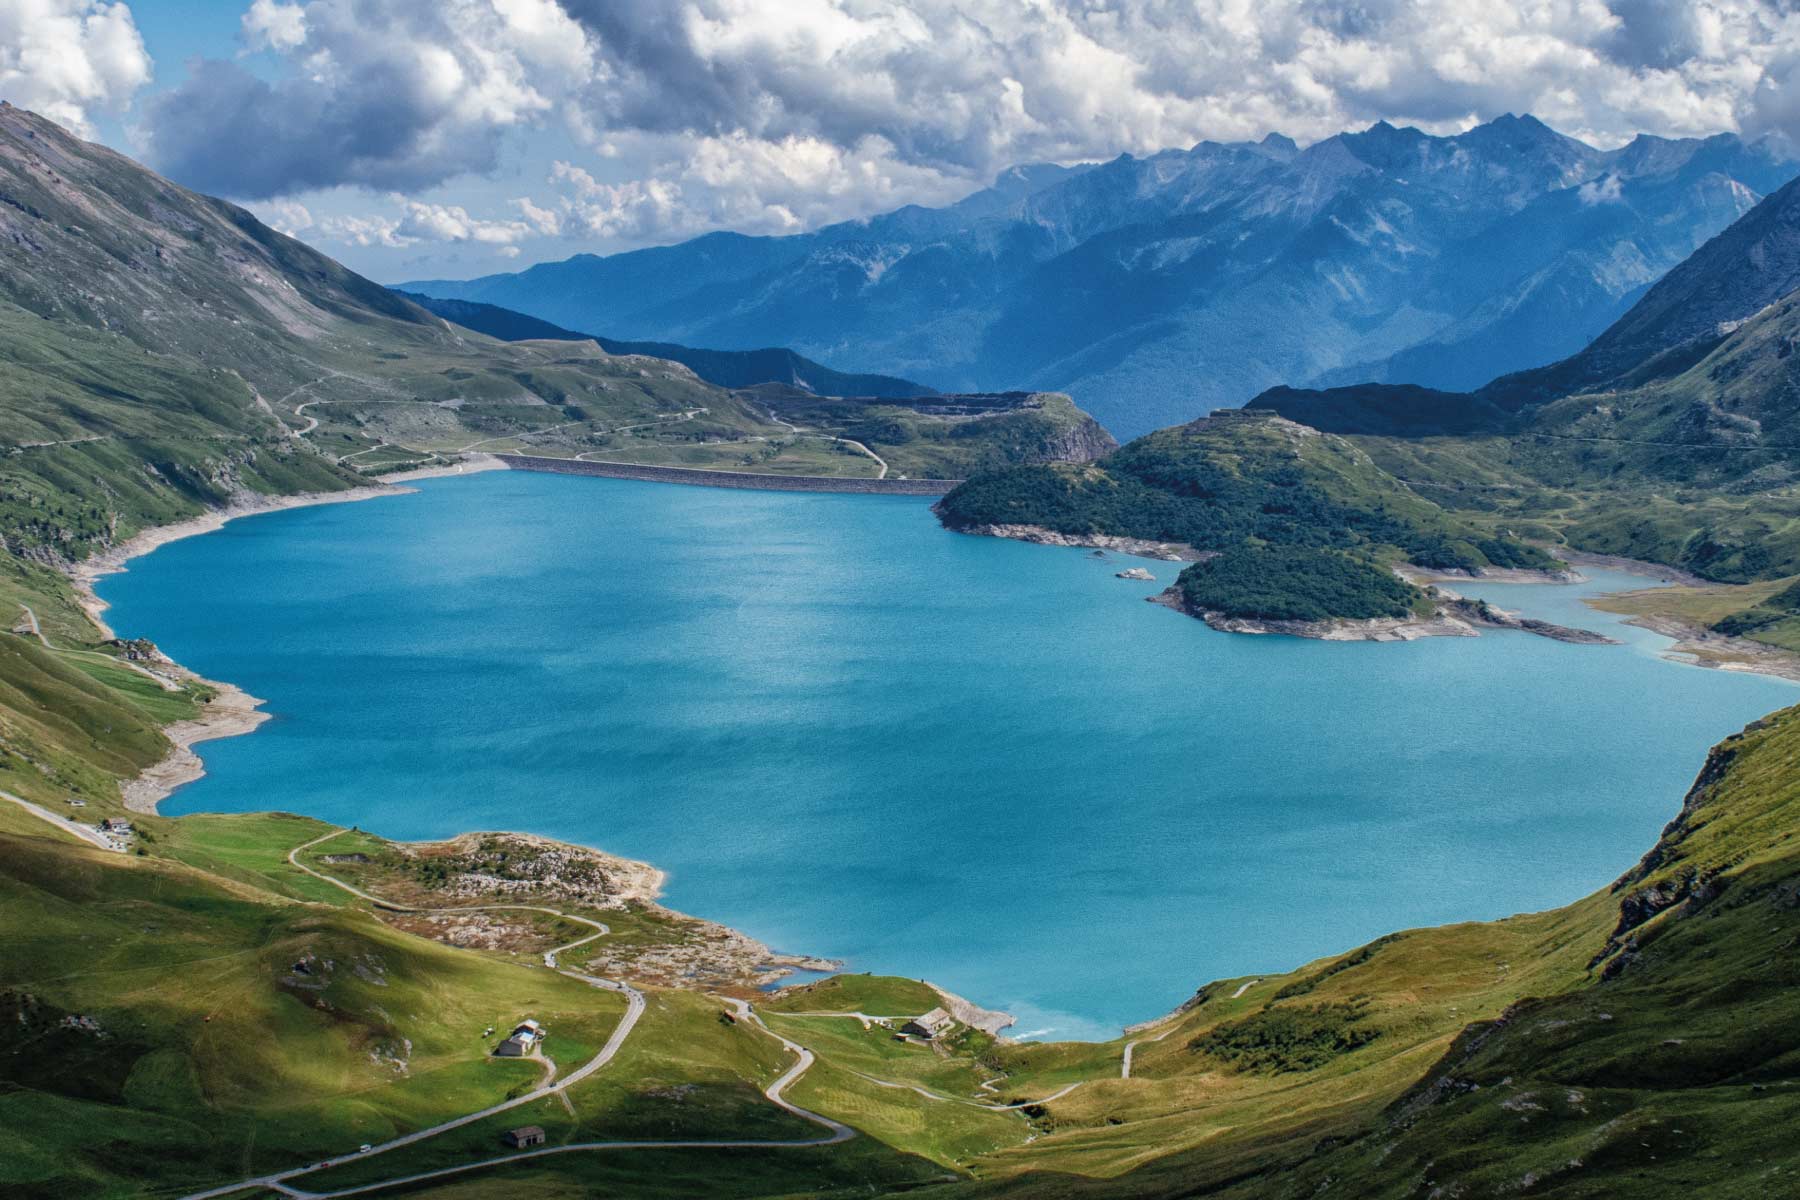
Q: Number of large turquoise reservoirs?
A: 1